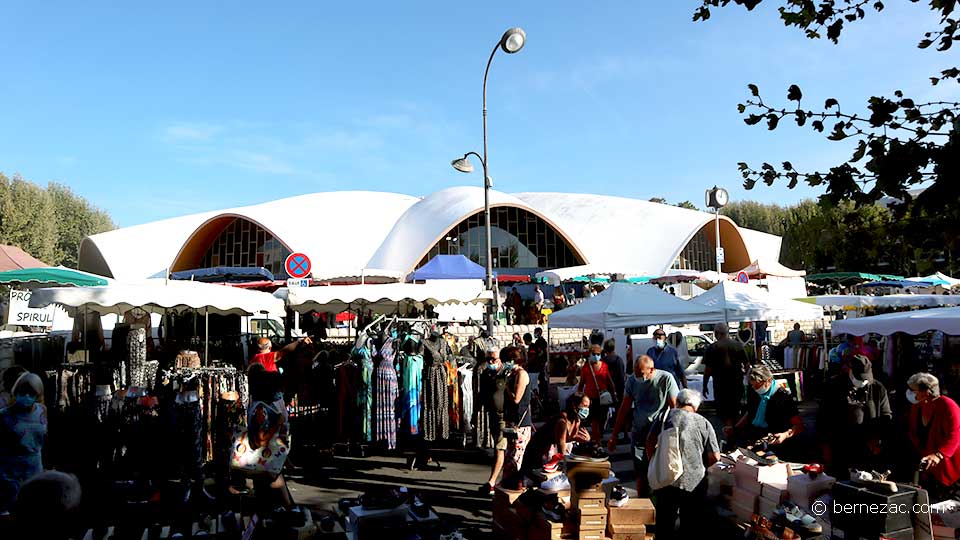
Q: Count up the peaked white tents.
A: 2